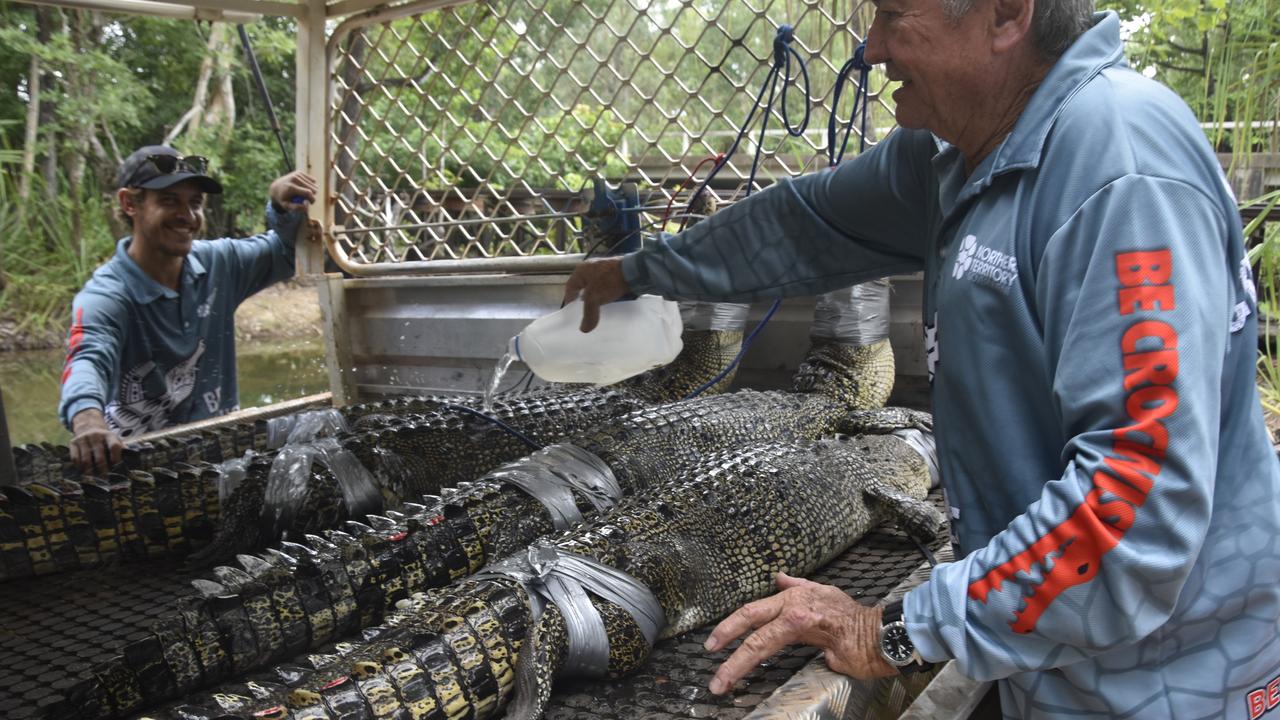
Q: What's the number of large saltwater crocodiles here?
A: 4